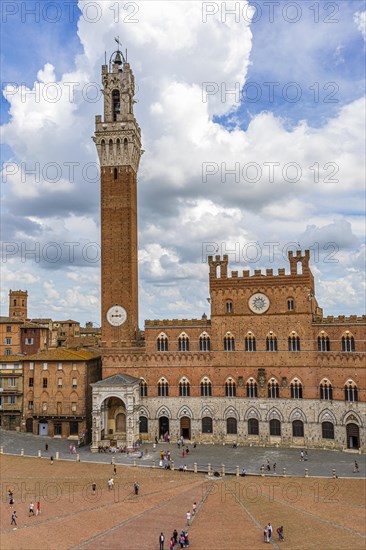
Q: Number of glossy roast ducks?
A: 0